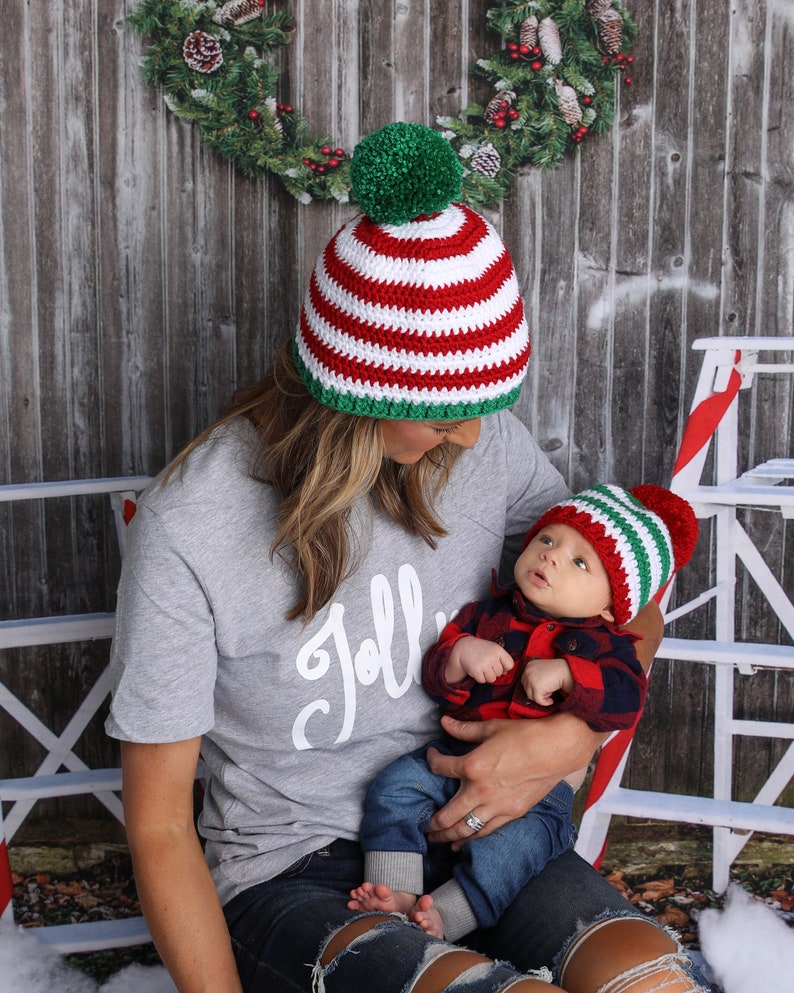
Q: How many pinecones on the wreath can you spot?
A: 9